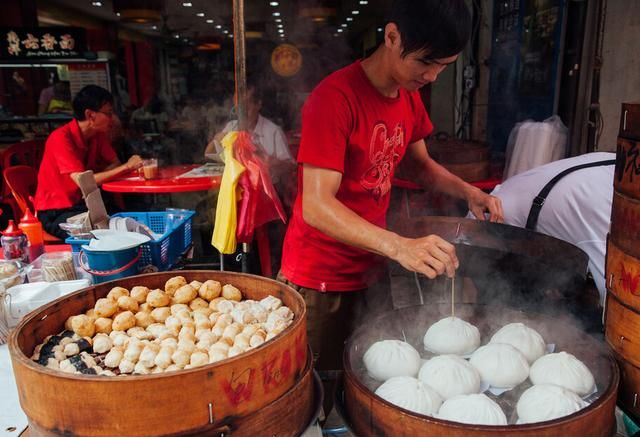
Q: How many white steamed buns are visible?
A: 9